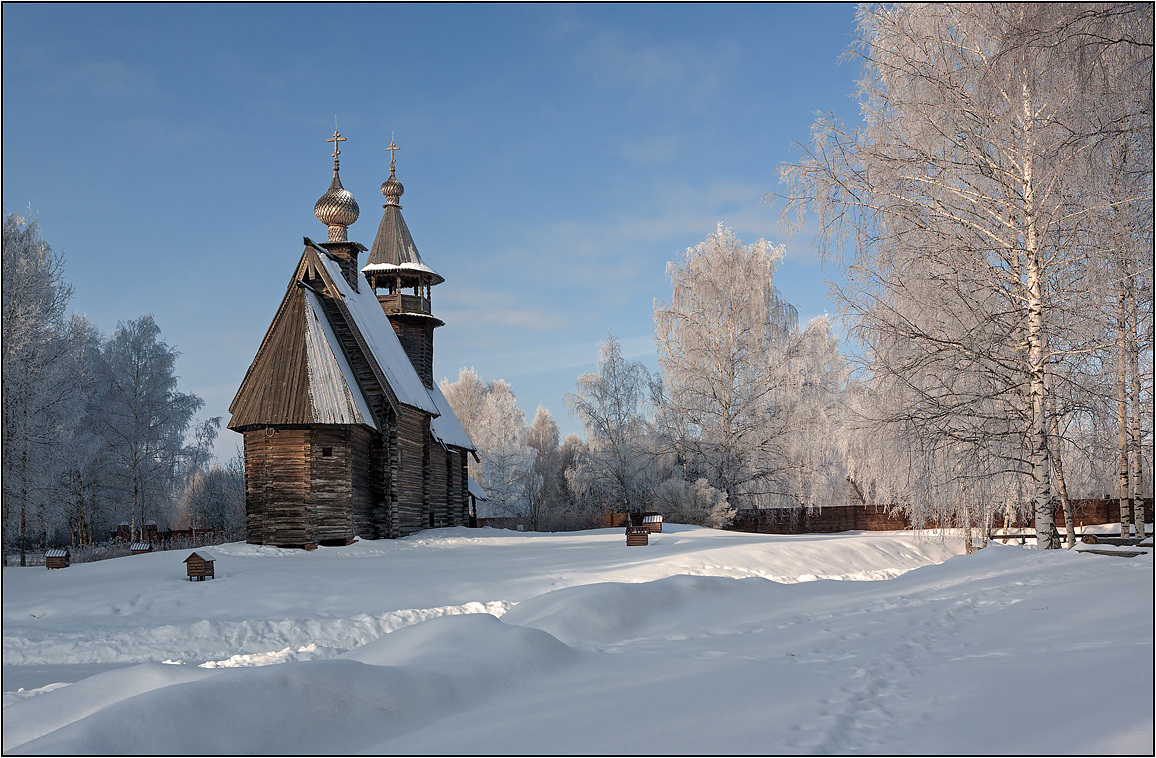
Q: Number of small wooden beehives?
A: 5